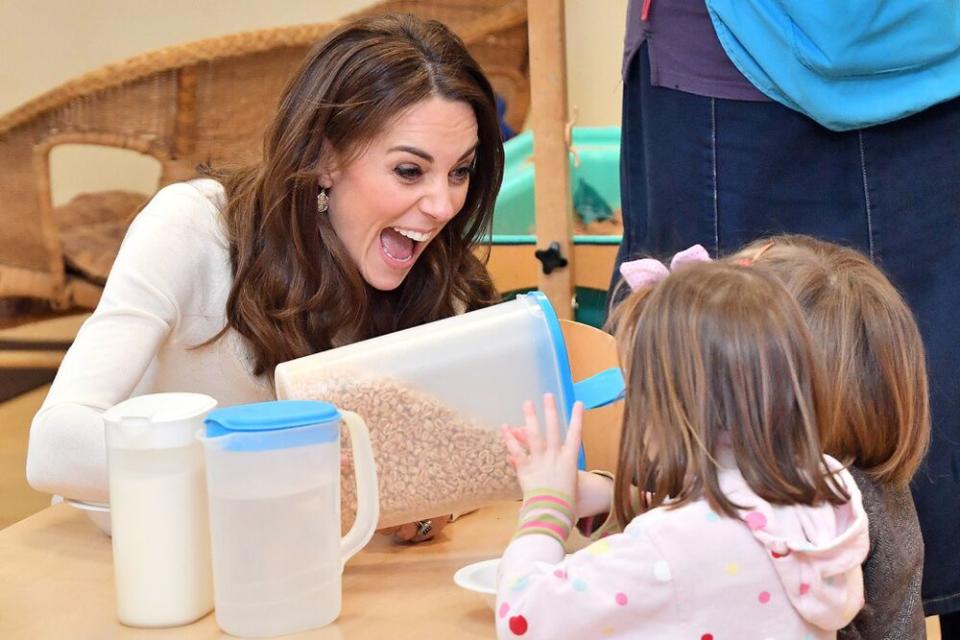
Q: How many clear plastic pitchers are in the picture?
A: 2